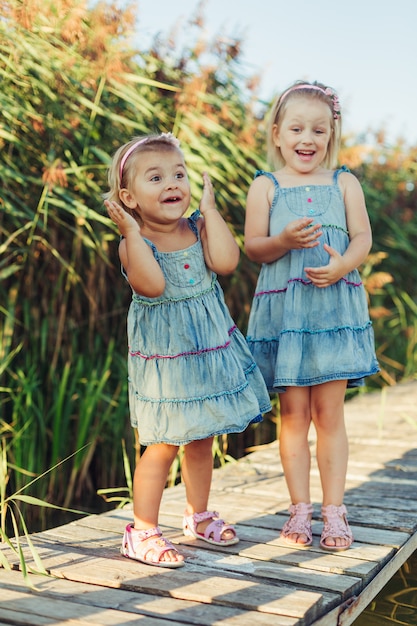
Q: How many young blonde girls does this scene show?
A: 2